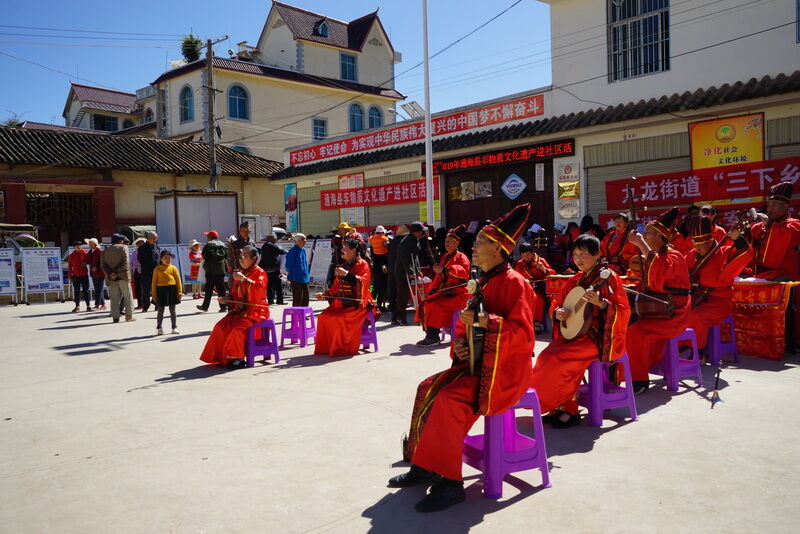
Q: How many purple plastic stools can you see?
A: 8